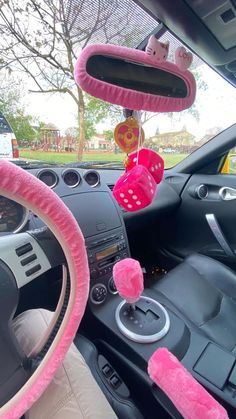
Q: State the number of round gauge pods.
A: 3